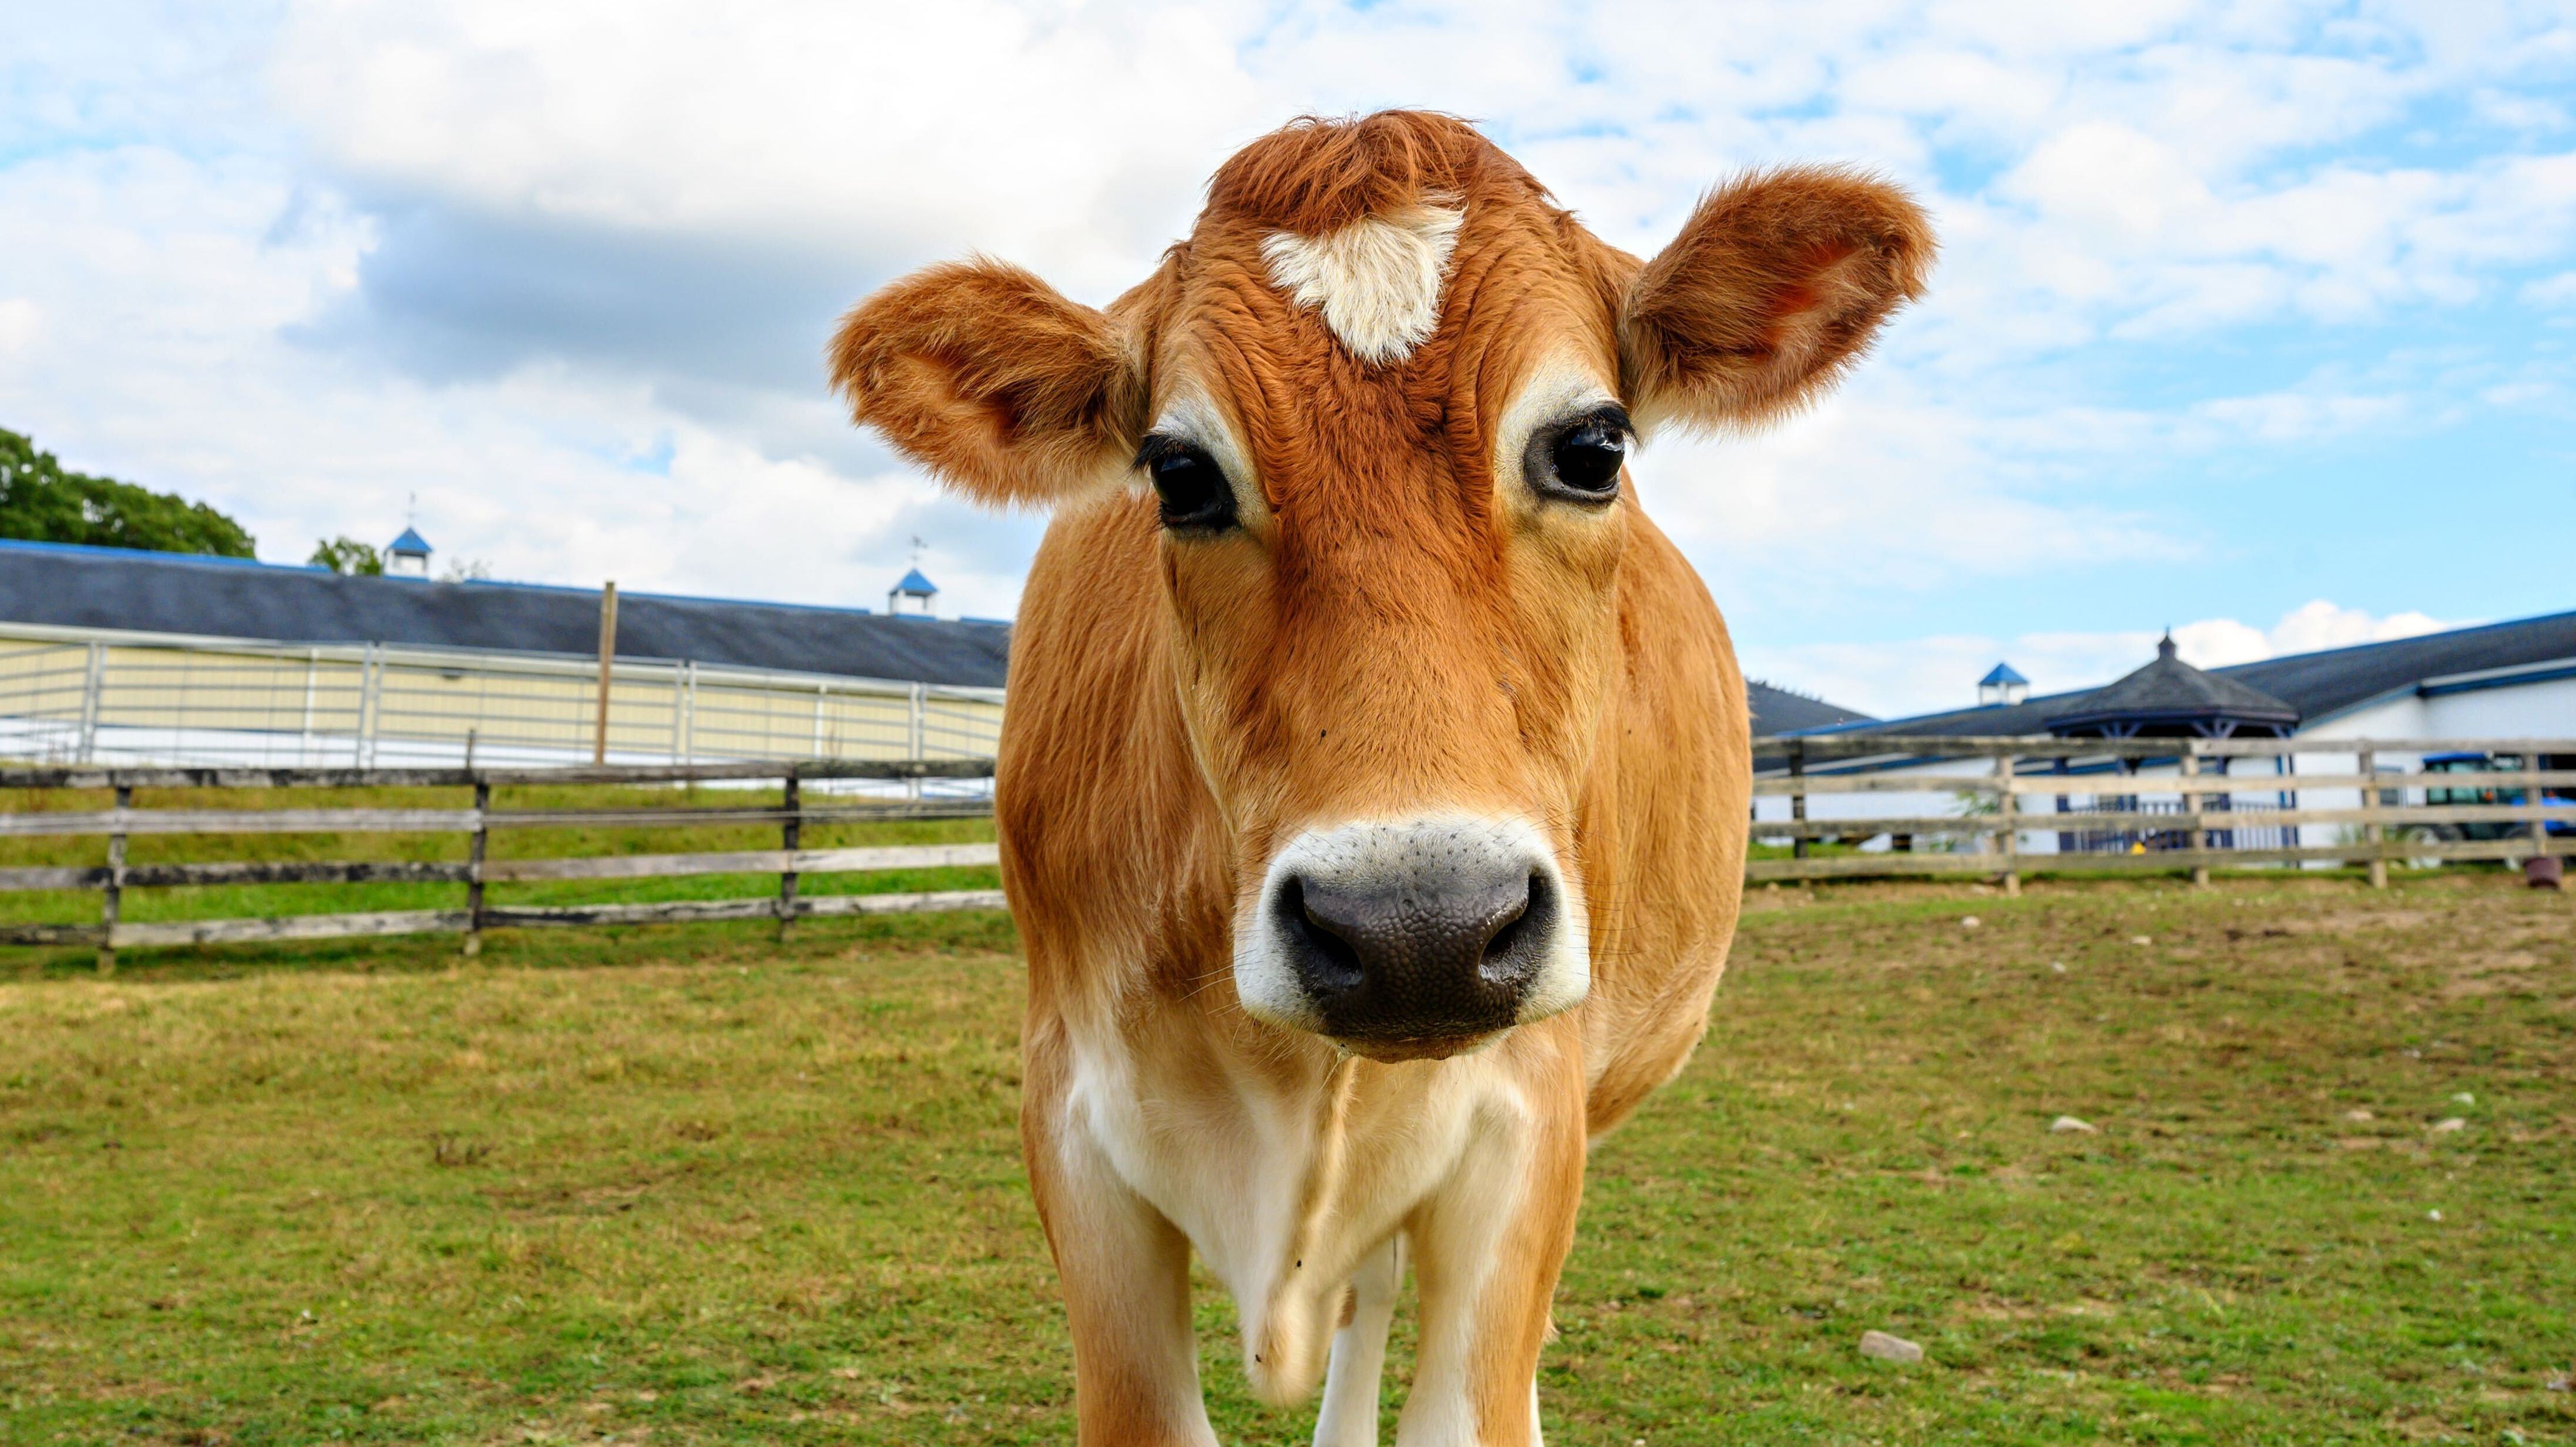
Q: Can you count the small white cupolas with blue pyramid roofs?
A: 3